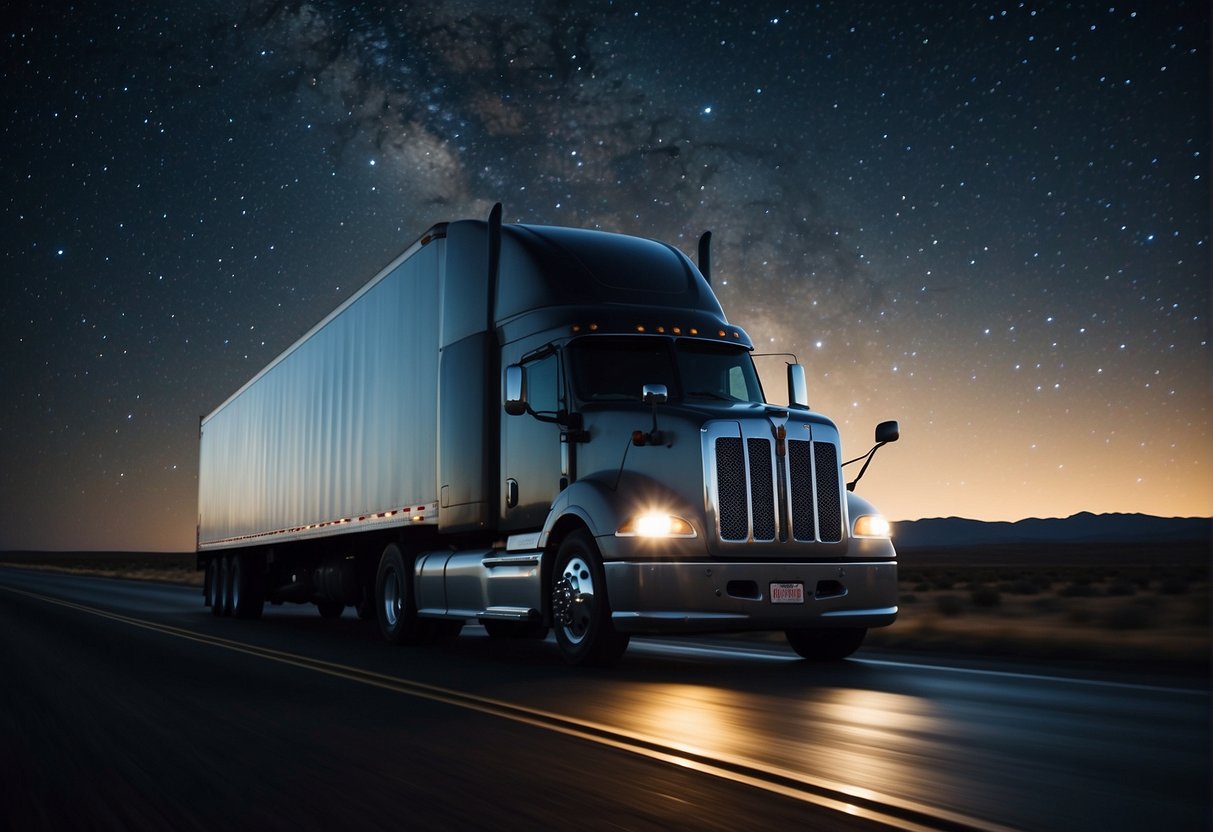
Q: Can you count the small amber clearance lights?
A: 8